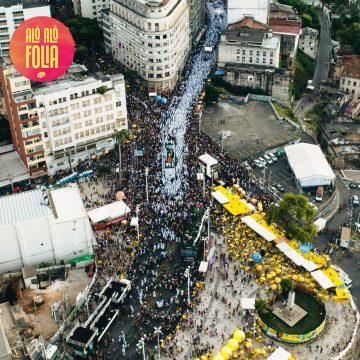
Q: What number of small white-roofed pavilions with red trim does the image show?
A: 1